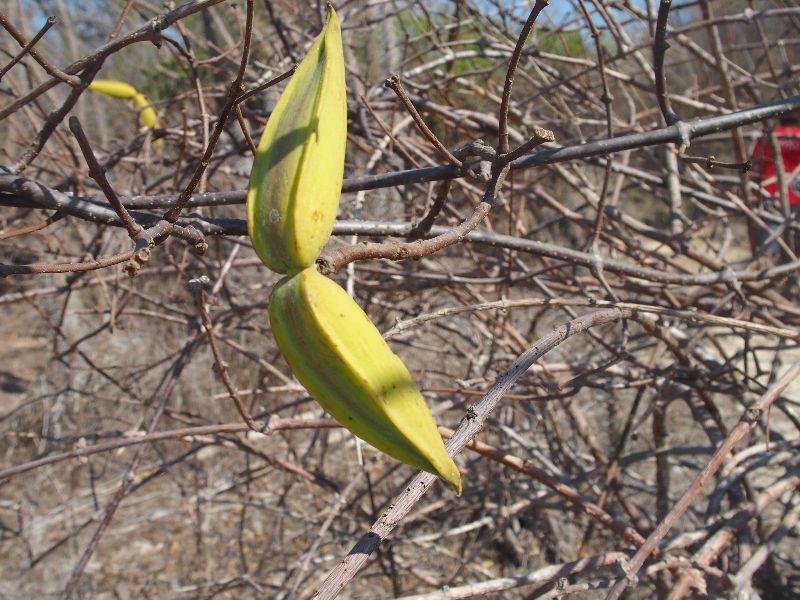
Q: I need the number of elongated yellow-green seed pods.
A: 4